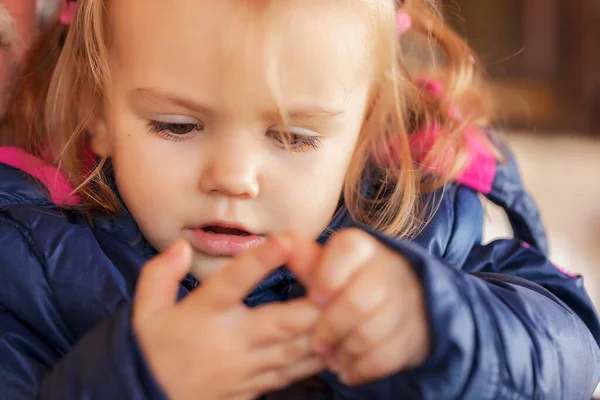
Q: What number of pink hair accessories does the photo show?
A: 2